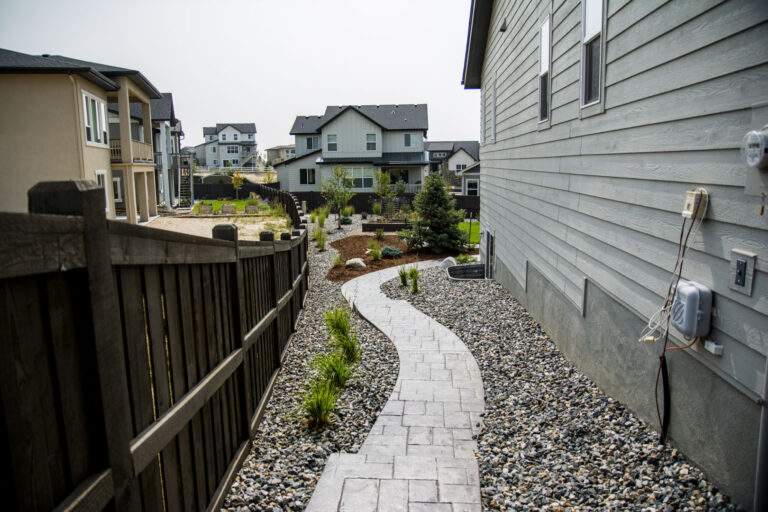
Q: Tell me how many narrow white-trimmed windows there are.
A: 2